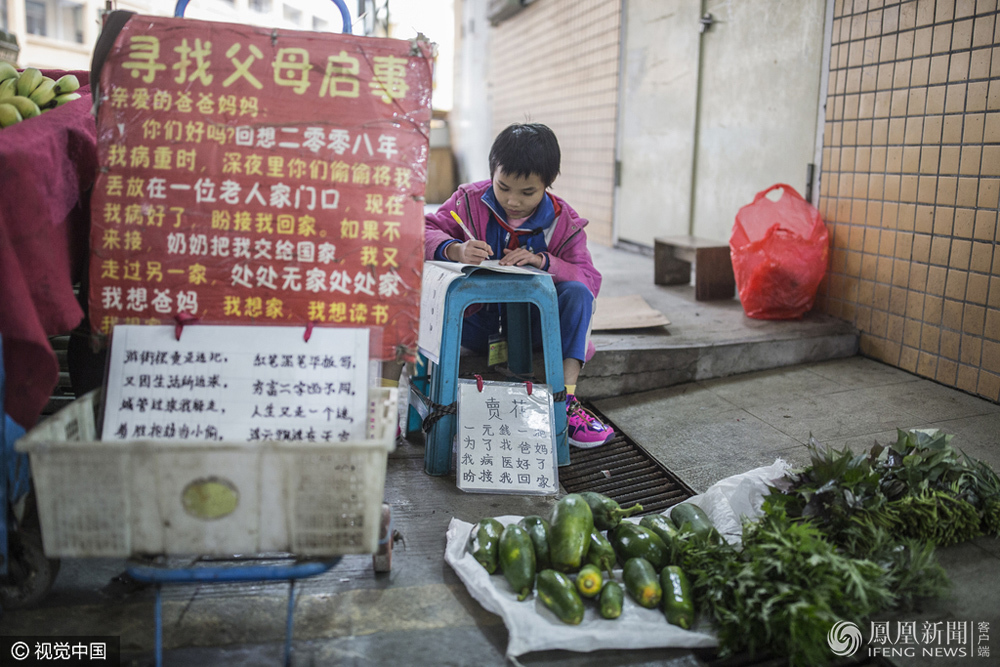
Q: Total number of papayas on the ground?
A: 14